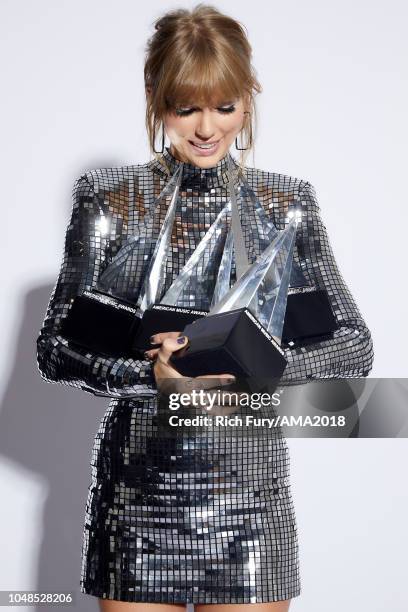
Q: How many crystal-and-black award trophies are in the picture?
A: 4